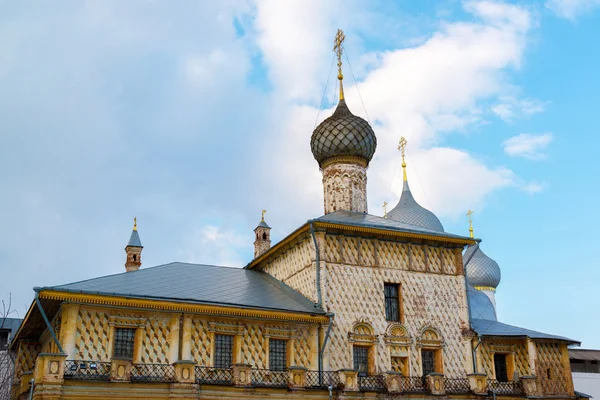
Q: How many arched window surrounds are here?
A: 3